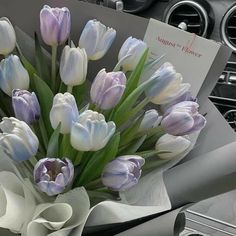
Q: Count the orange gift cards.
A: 0